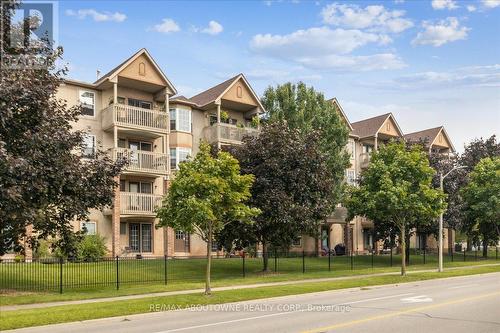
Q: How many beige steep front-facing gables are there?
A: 5